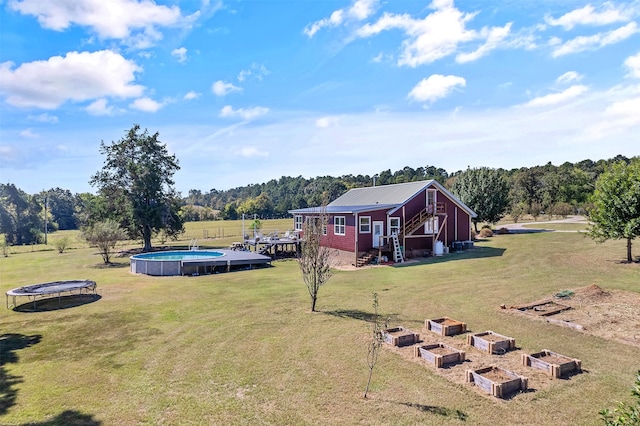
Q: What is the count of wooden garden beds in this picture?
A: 6